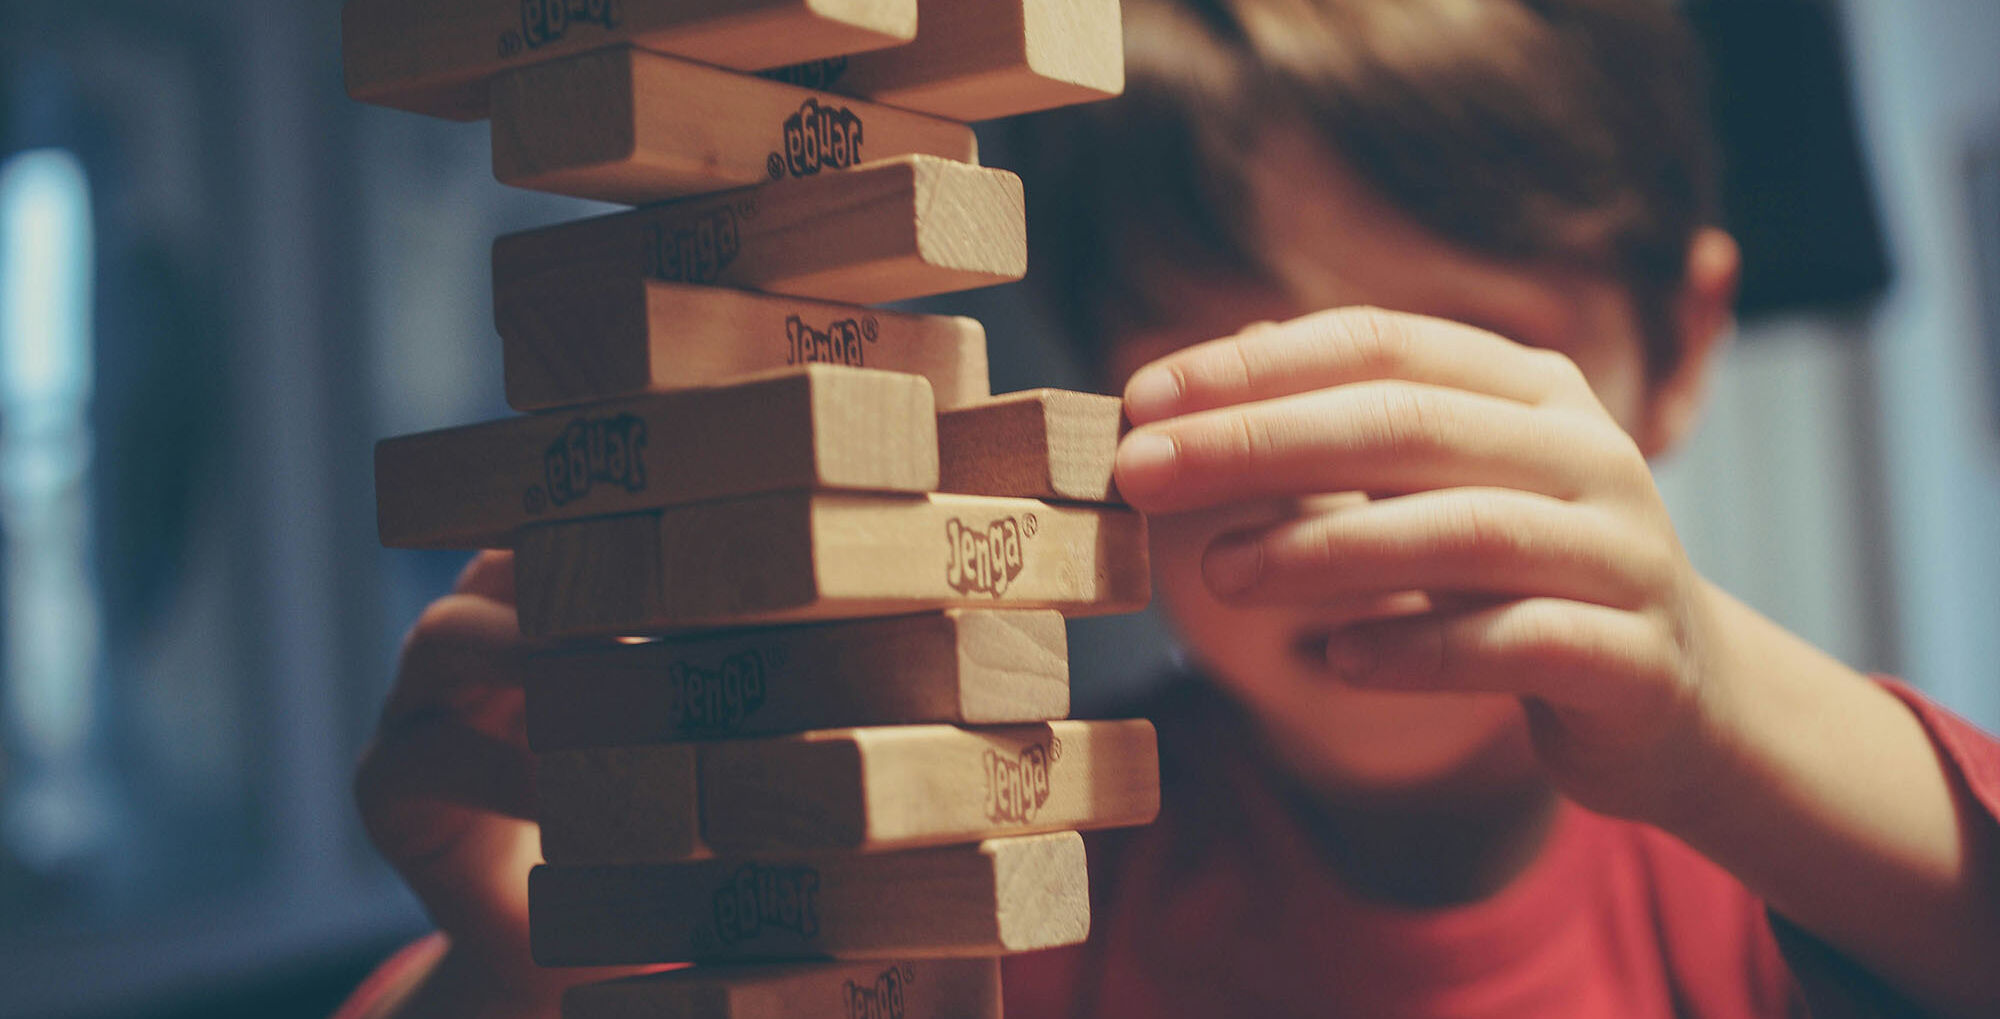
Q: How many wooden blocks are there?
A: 14